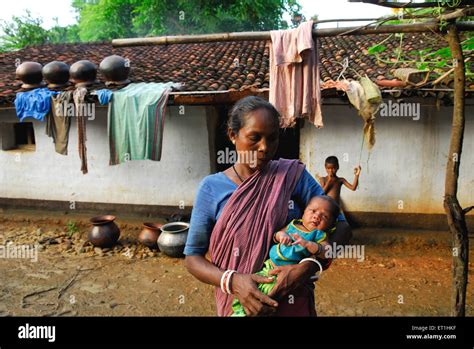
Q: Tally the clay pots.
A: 6